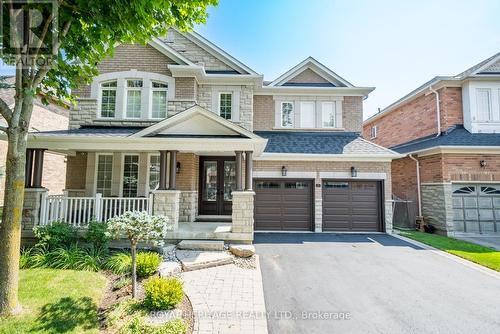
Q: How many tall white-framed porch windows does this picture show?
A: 3